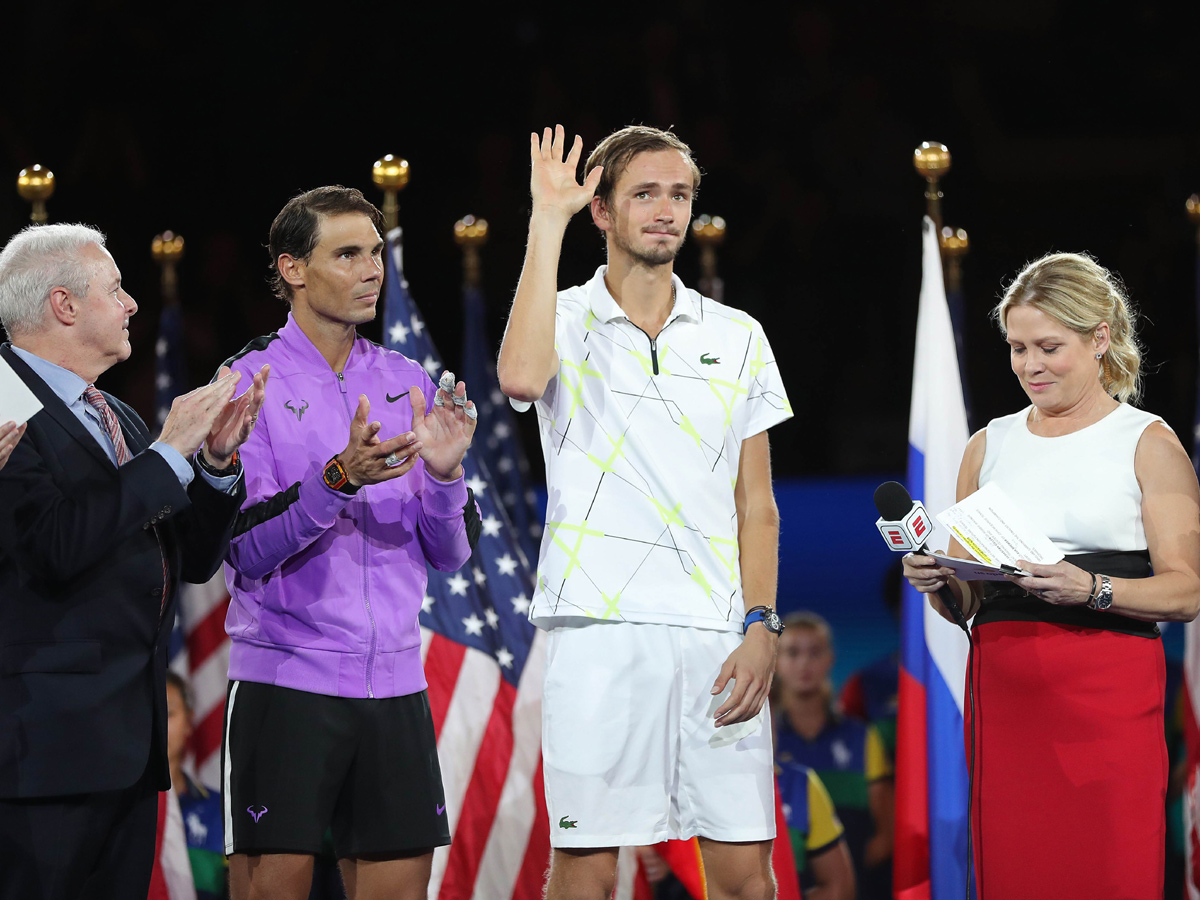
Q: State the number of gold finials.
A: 8